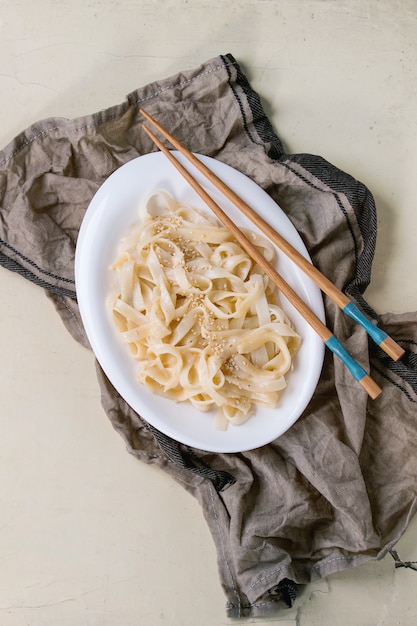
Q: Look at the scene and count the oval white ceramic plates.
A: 1